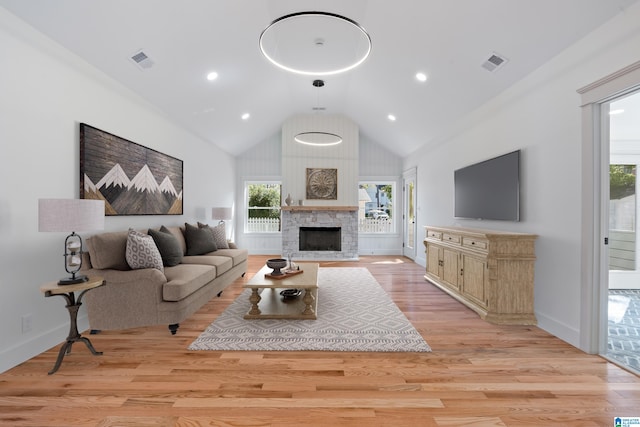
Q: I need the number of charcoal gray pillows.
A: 2